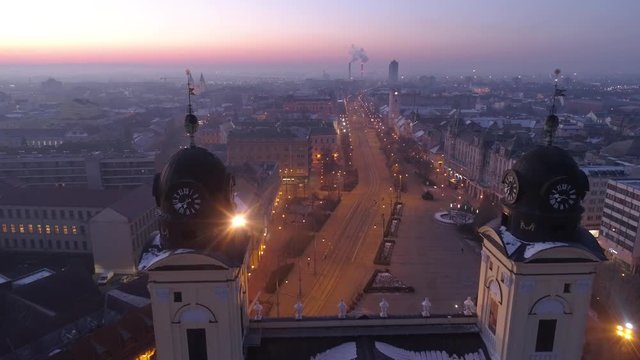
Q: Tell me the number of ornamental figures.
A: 6